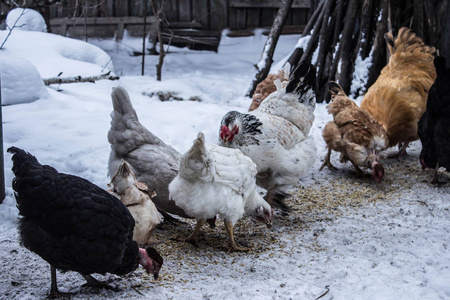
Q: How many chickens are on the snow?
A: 9